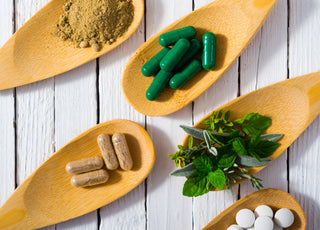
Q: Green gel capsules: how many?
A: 7